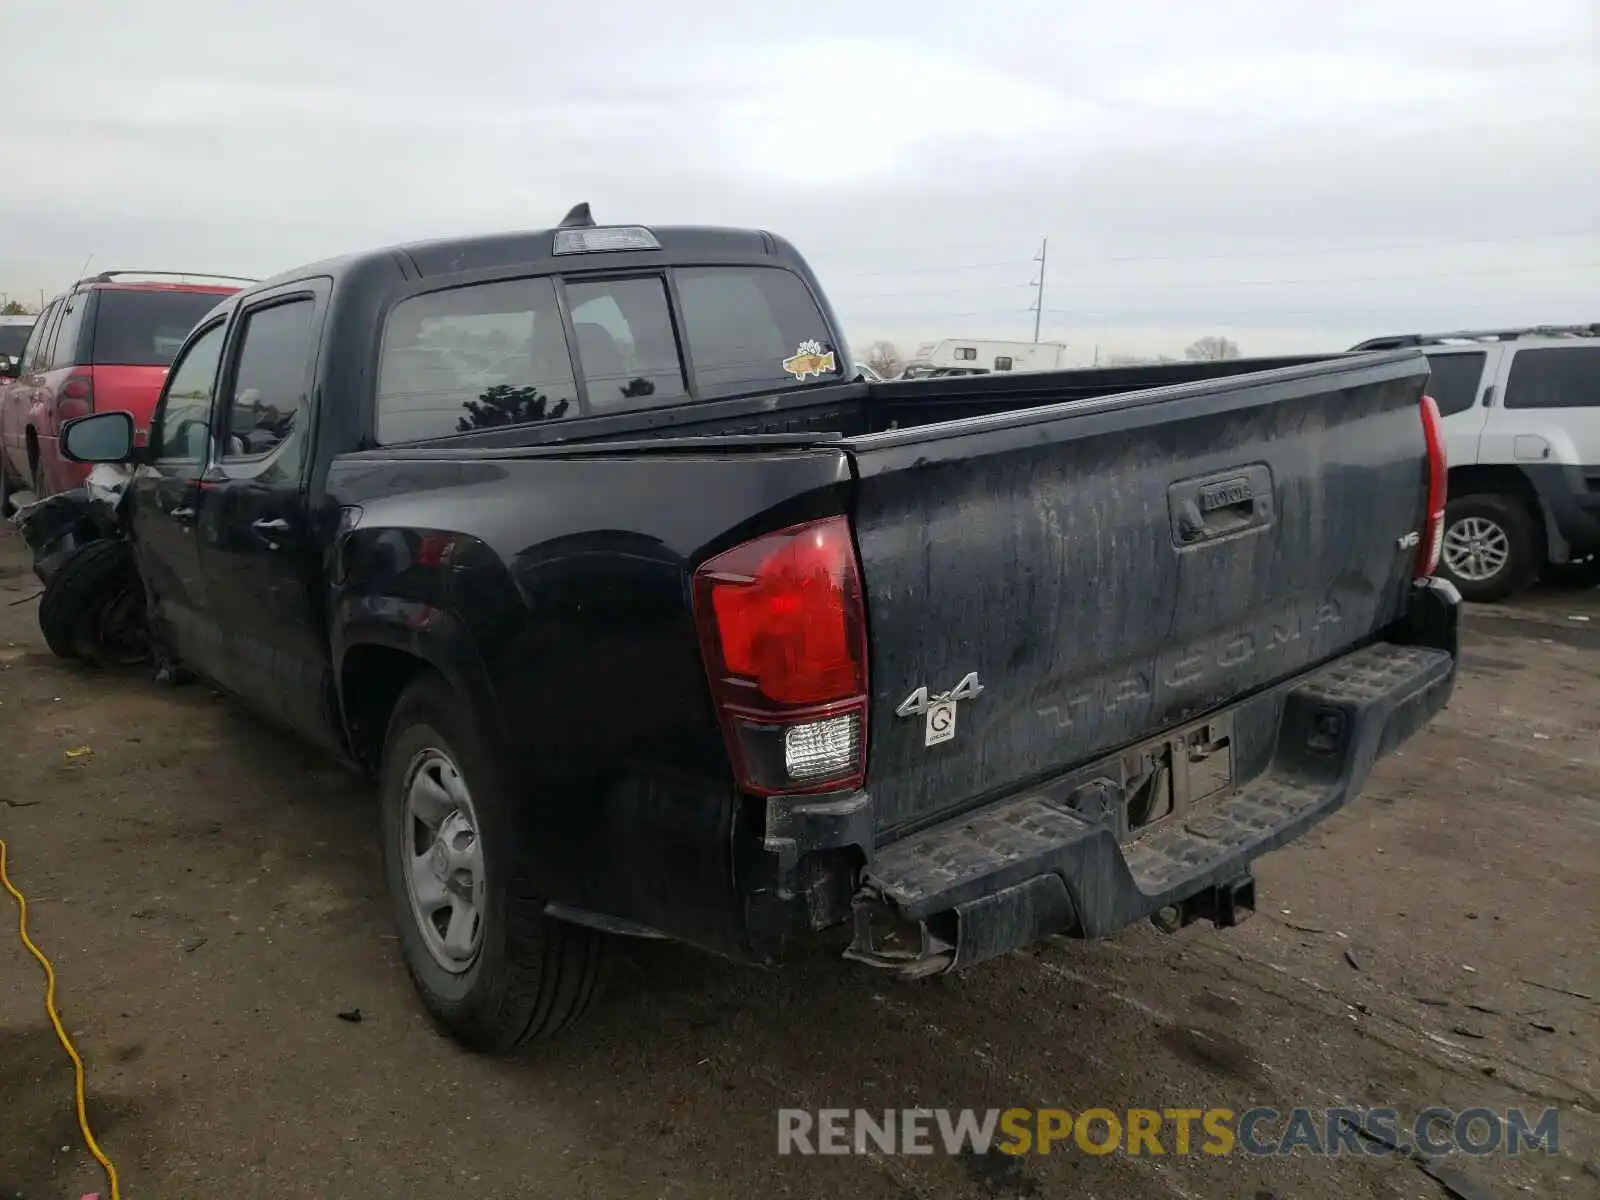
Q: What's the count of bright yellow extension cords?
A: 1